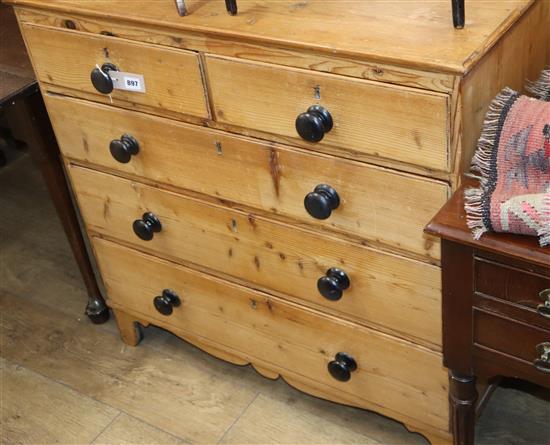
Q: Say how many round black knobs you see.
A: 8